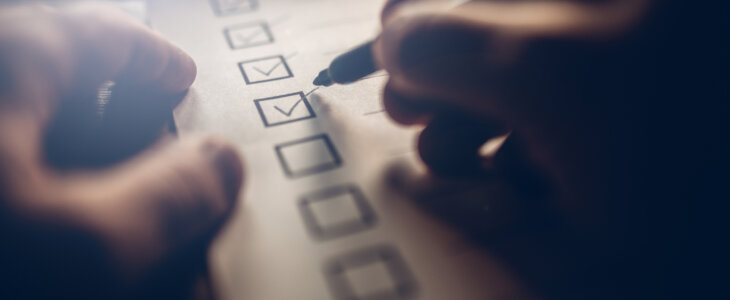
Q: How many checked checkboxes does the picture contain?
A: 4